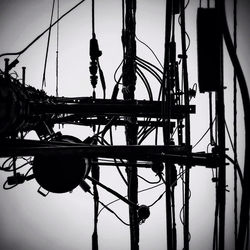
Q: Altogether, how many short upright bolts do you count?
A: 2